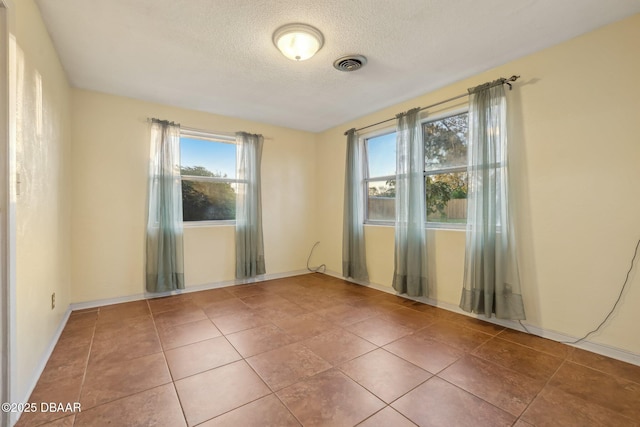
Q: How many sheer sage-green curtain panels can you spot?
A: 5